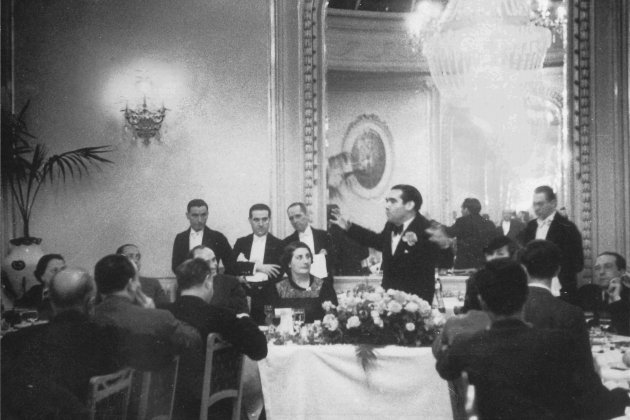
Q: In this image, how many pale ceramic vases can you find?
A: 1